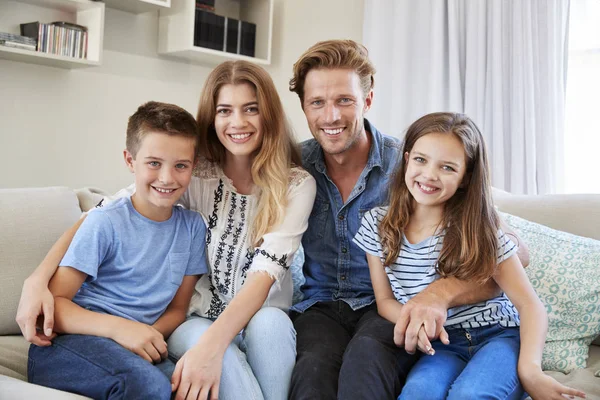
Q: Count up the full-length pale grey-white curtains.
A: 1